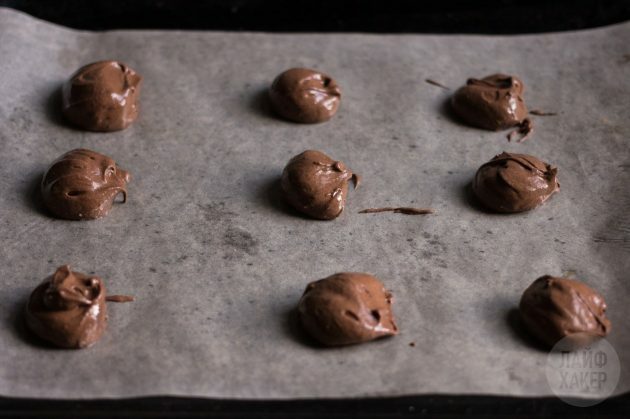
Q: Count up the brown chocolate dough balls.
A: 9